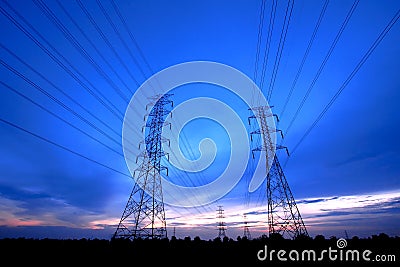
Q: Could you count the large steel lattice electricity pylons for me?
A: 2